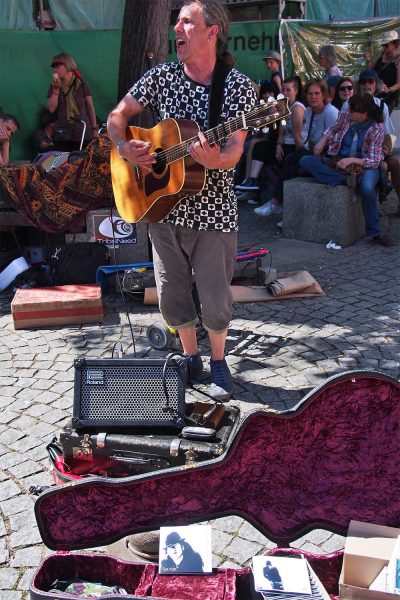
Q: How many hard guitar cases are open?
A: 1